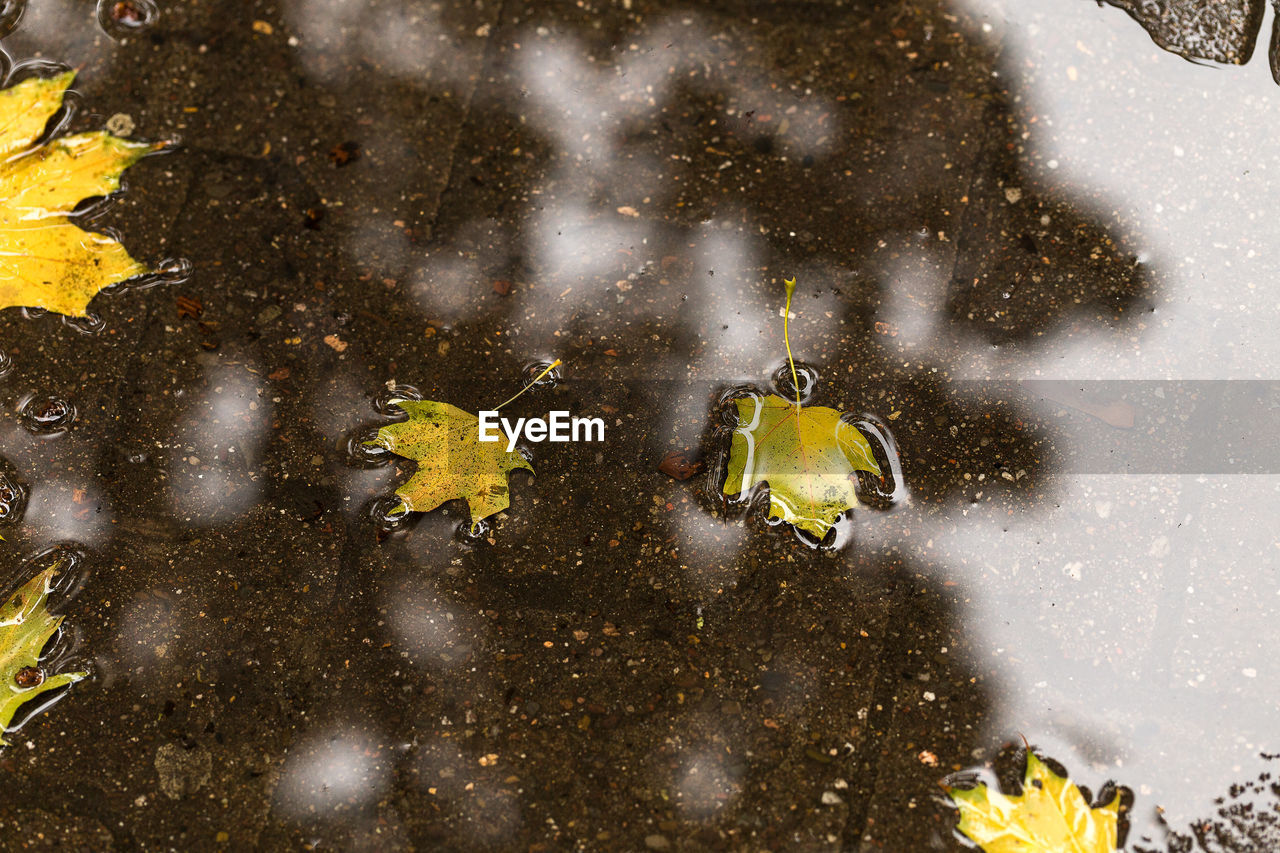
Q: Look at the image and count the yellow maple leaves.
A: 5